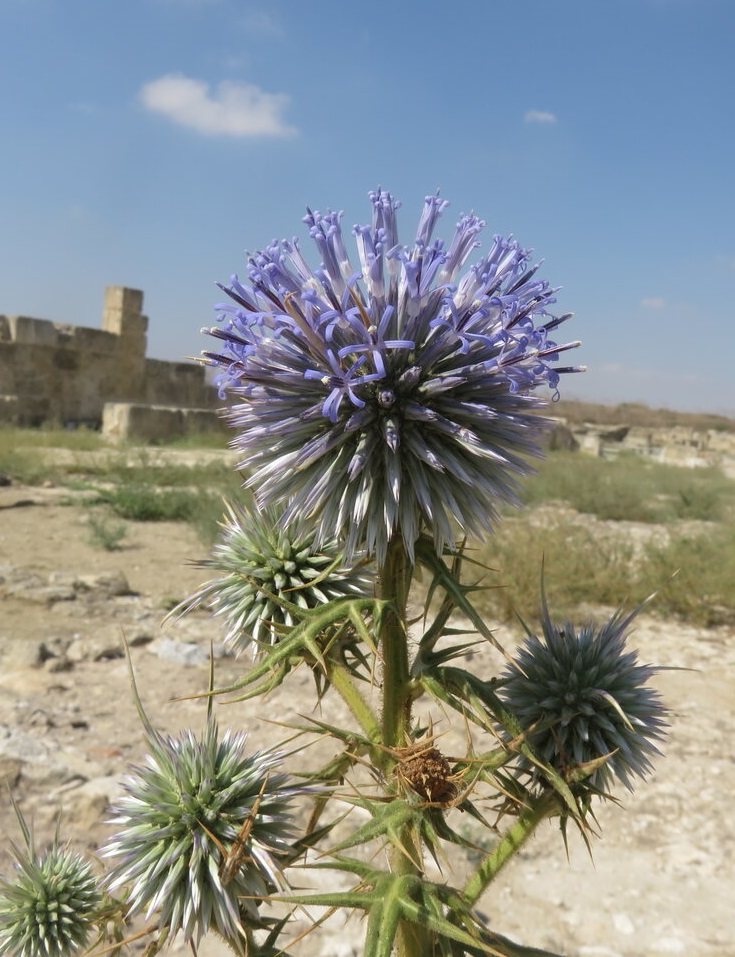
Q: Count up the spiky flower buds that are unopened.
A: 4